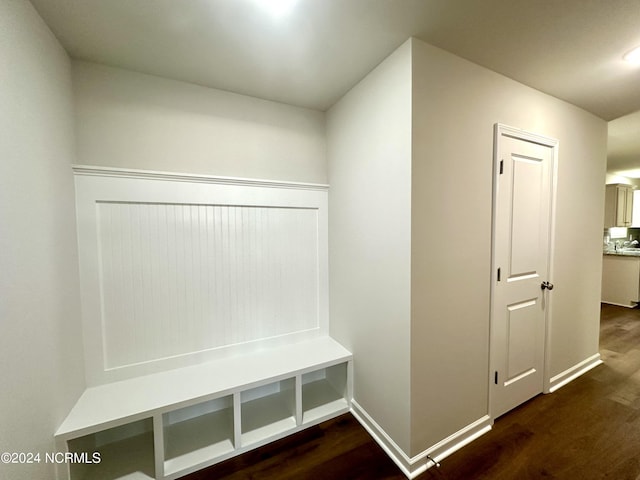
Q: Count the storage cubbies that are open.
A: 4